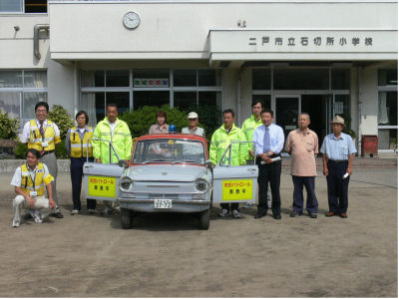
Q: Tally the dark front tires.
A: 2